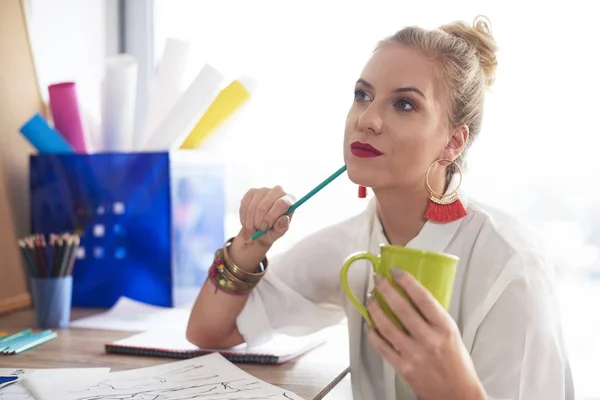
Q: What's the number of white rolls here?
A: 3